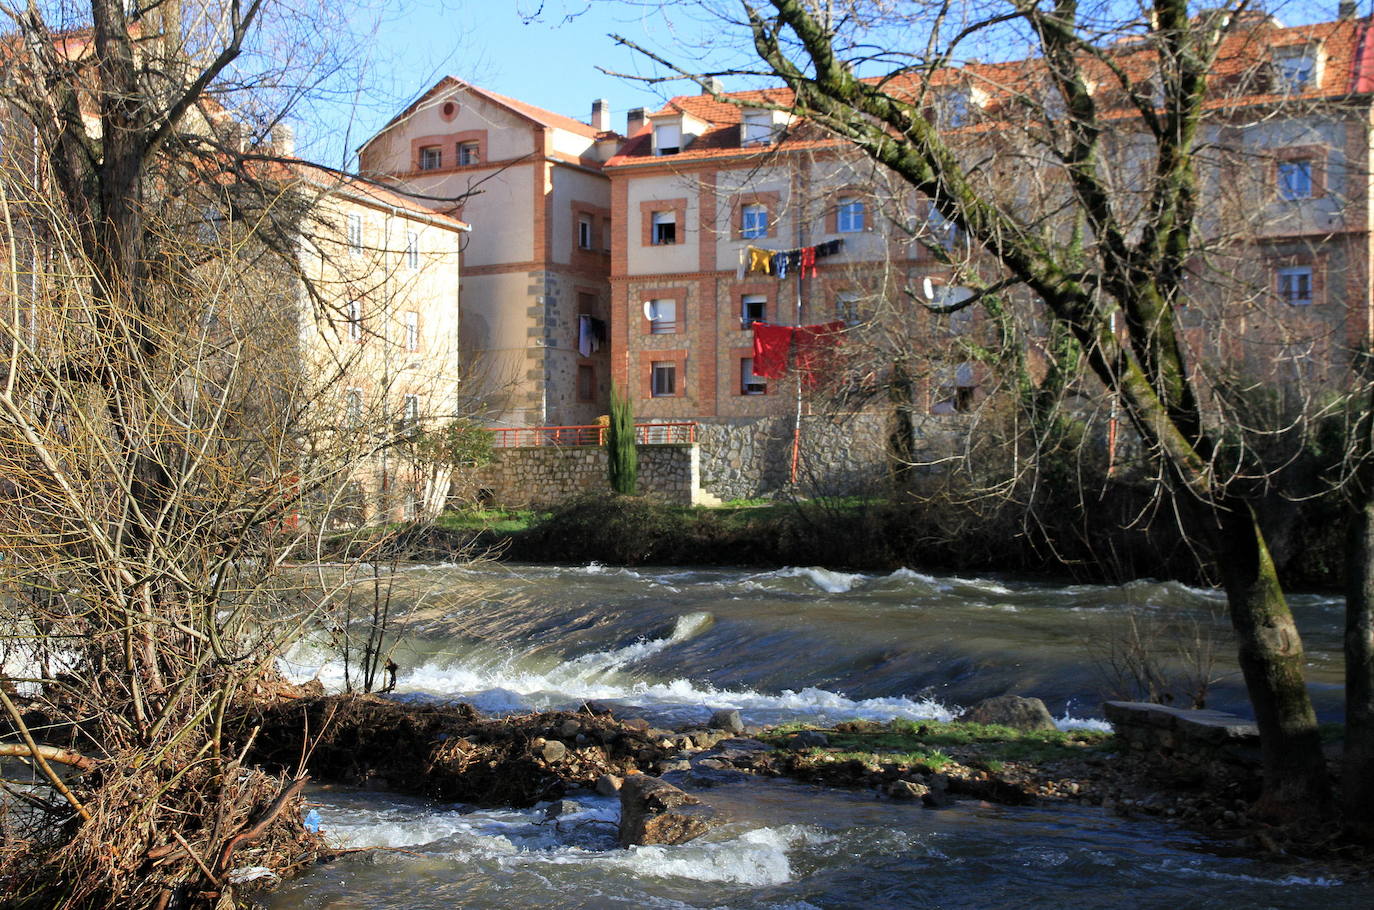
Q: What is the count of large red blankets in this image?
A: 2